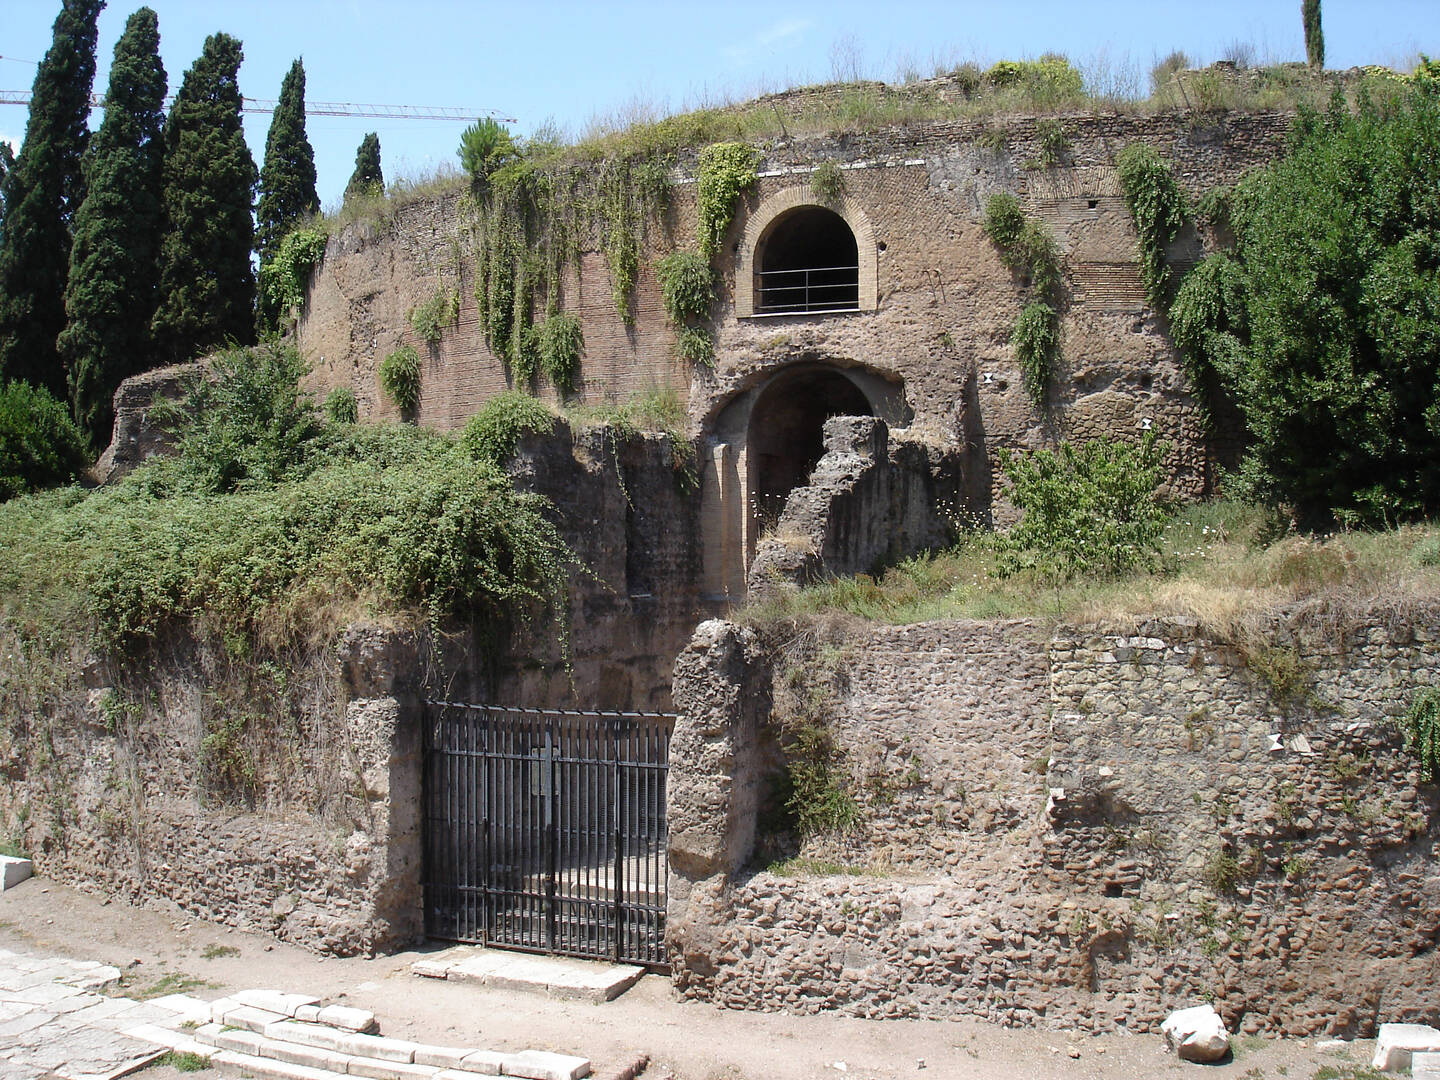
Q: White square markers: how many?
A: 3